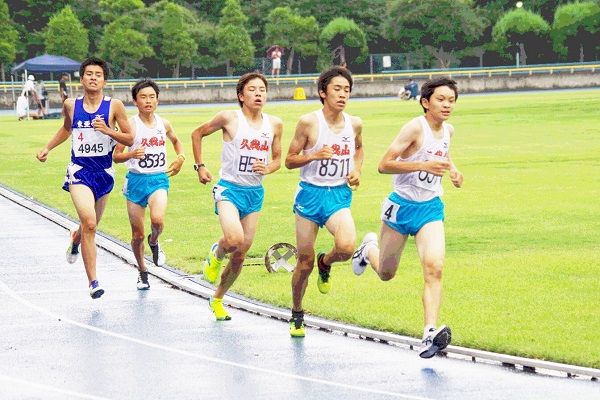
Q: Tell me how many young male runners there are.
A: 5